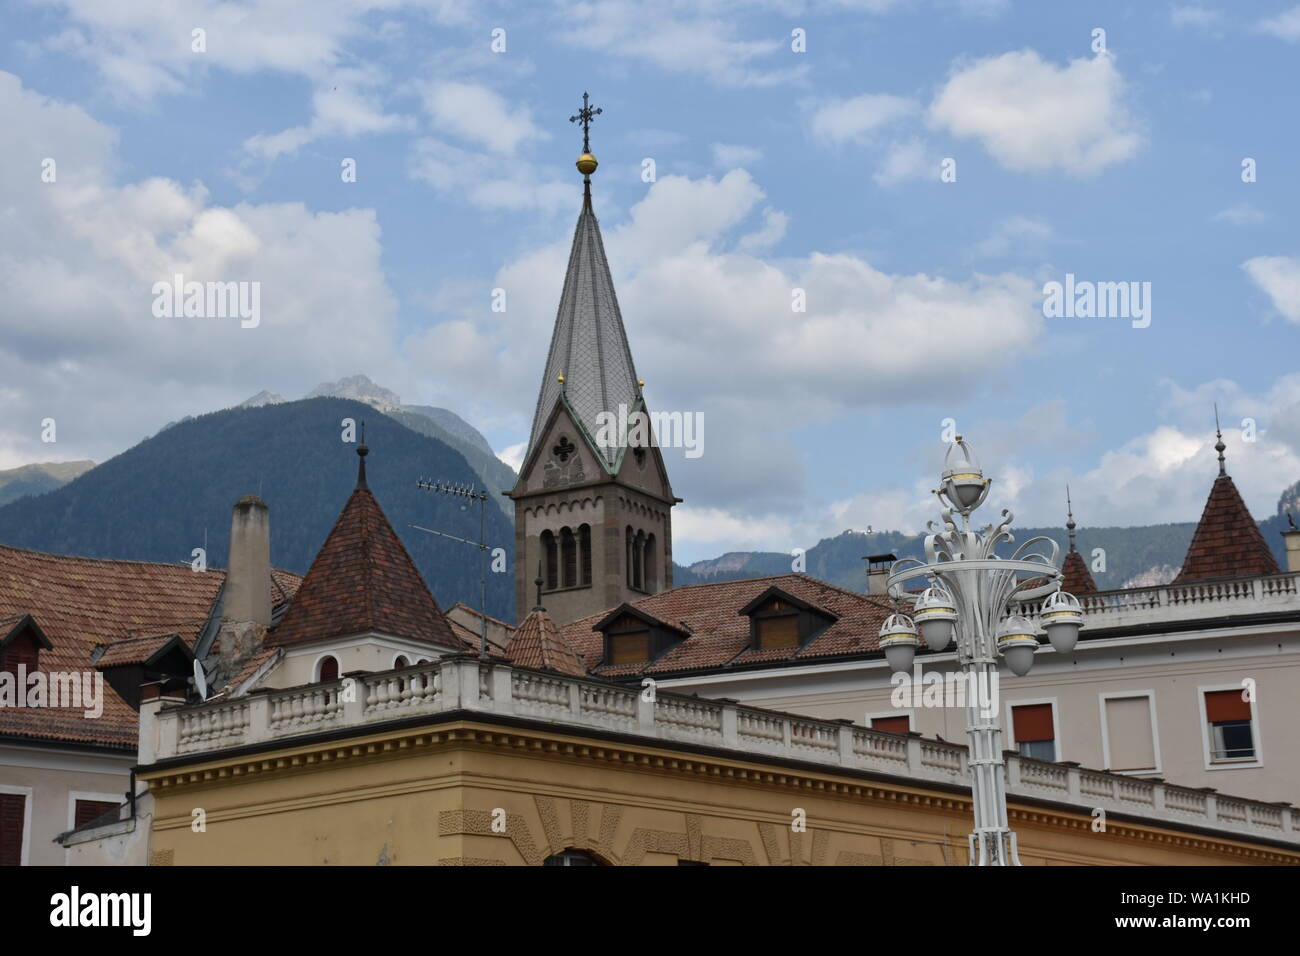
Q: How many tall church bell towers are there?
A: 1